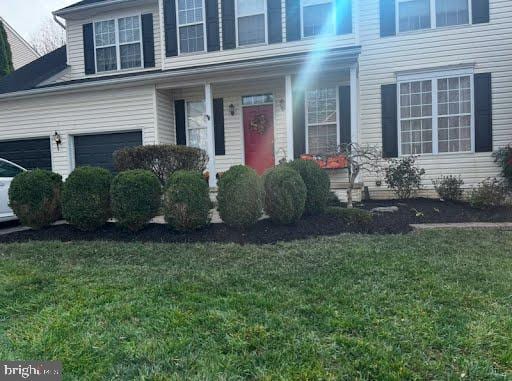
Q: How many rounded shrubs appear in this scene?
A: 7